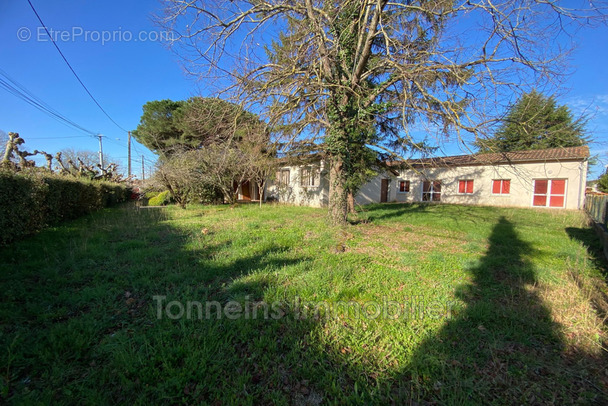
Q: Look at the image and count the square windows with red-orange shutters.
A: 3